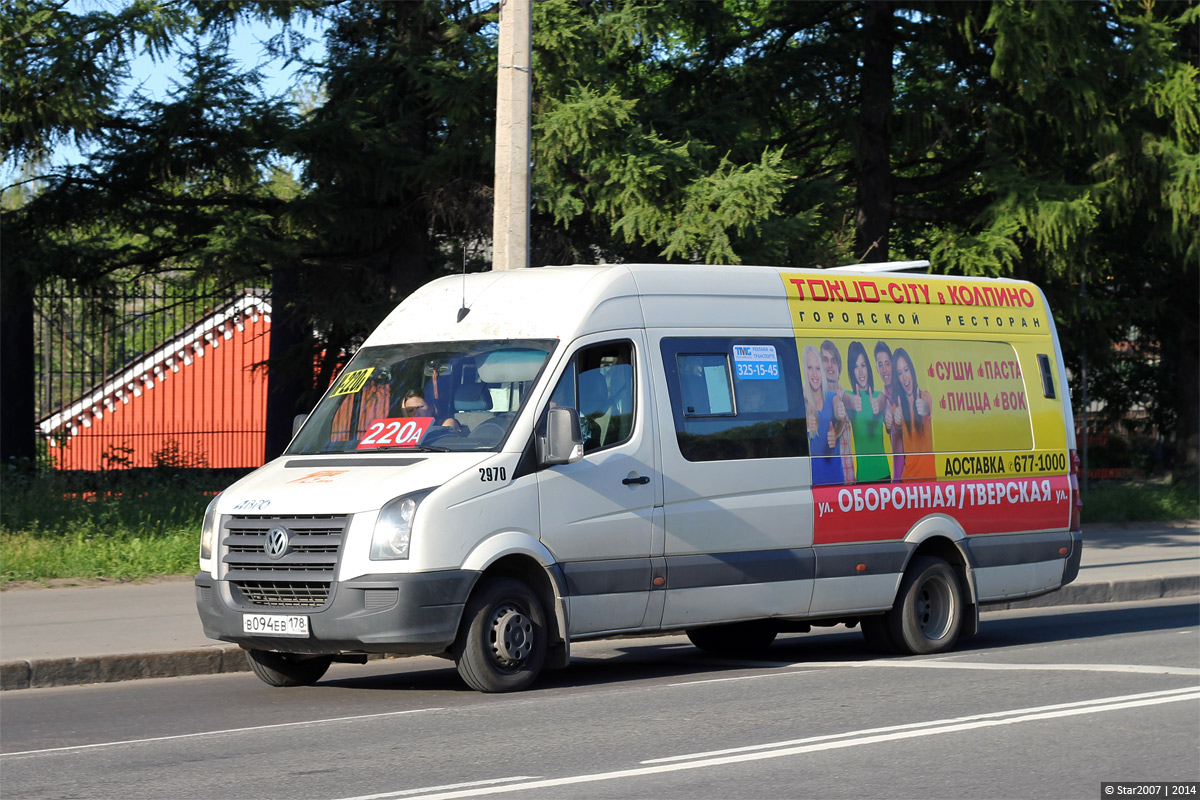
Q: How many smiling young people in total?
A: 5